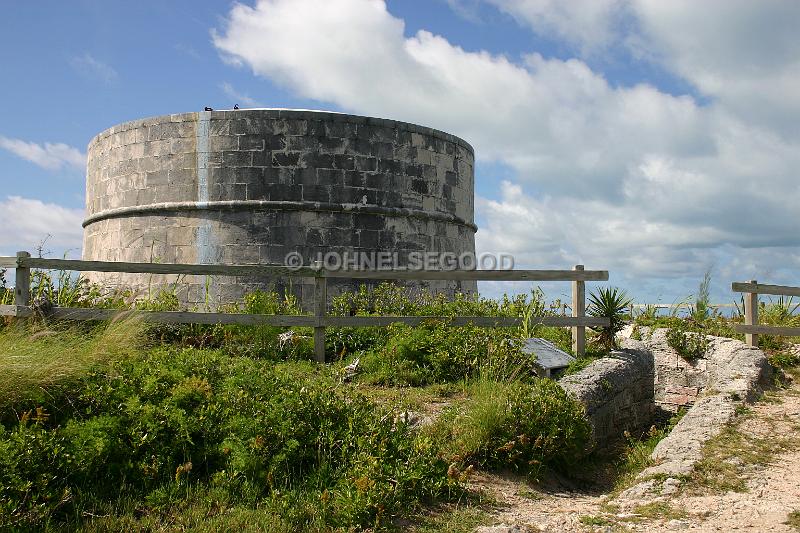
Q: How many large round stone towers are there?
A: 1